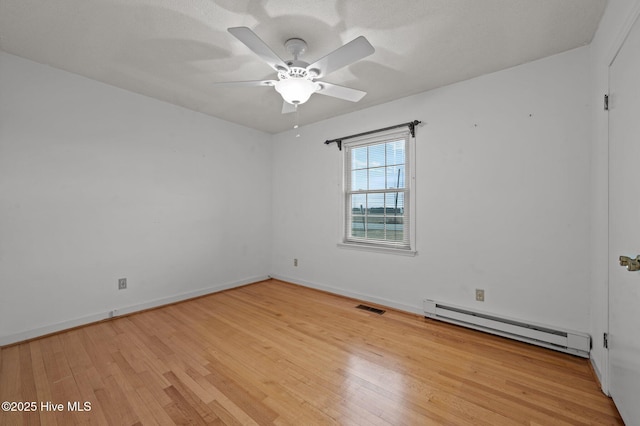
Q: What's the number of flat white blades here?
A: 5